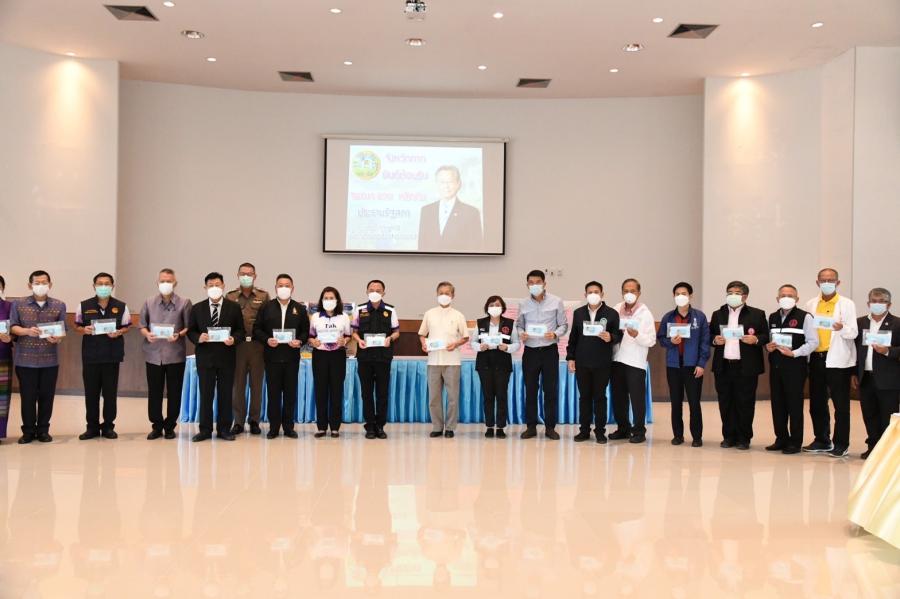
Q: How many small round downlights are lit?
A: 11